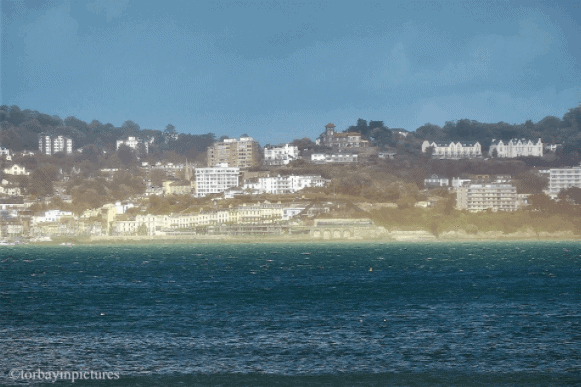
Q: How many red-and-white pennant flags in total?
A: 0